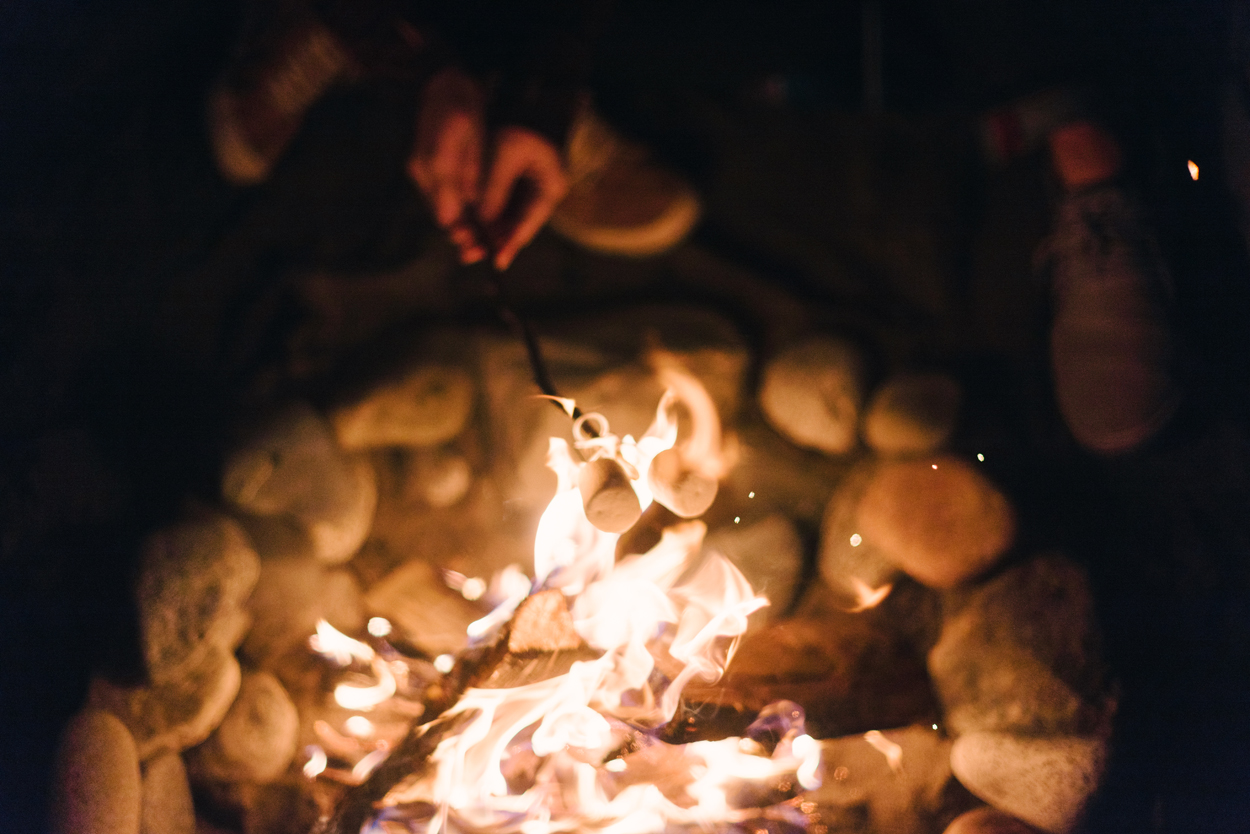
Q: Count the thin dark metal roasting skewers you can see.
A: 1